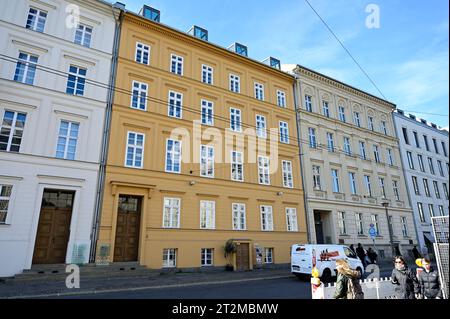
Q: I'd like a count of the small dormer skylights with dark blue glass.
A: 4